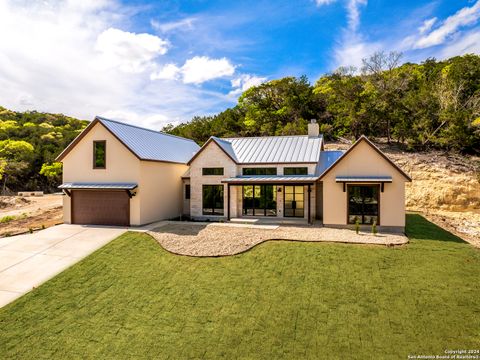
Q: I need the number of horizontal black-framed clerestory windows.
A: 3